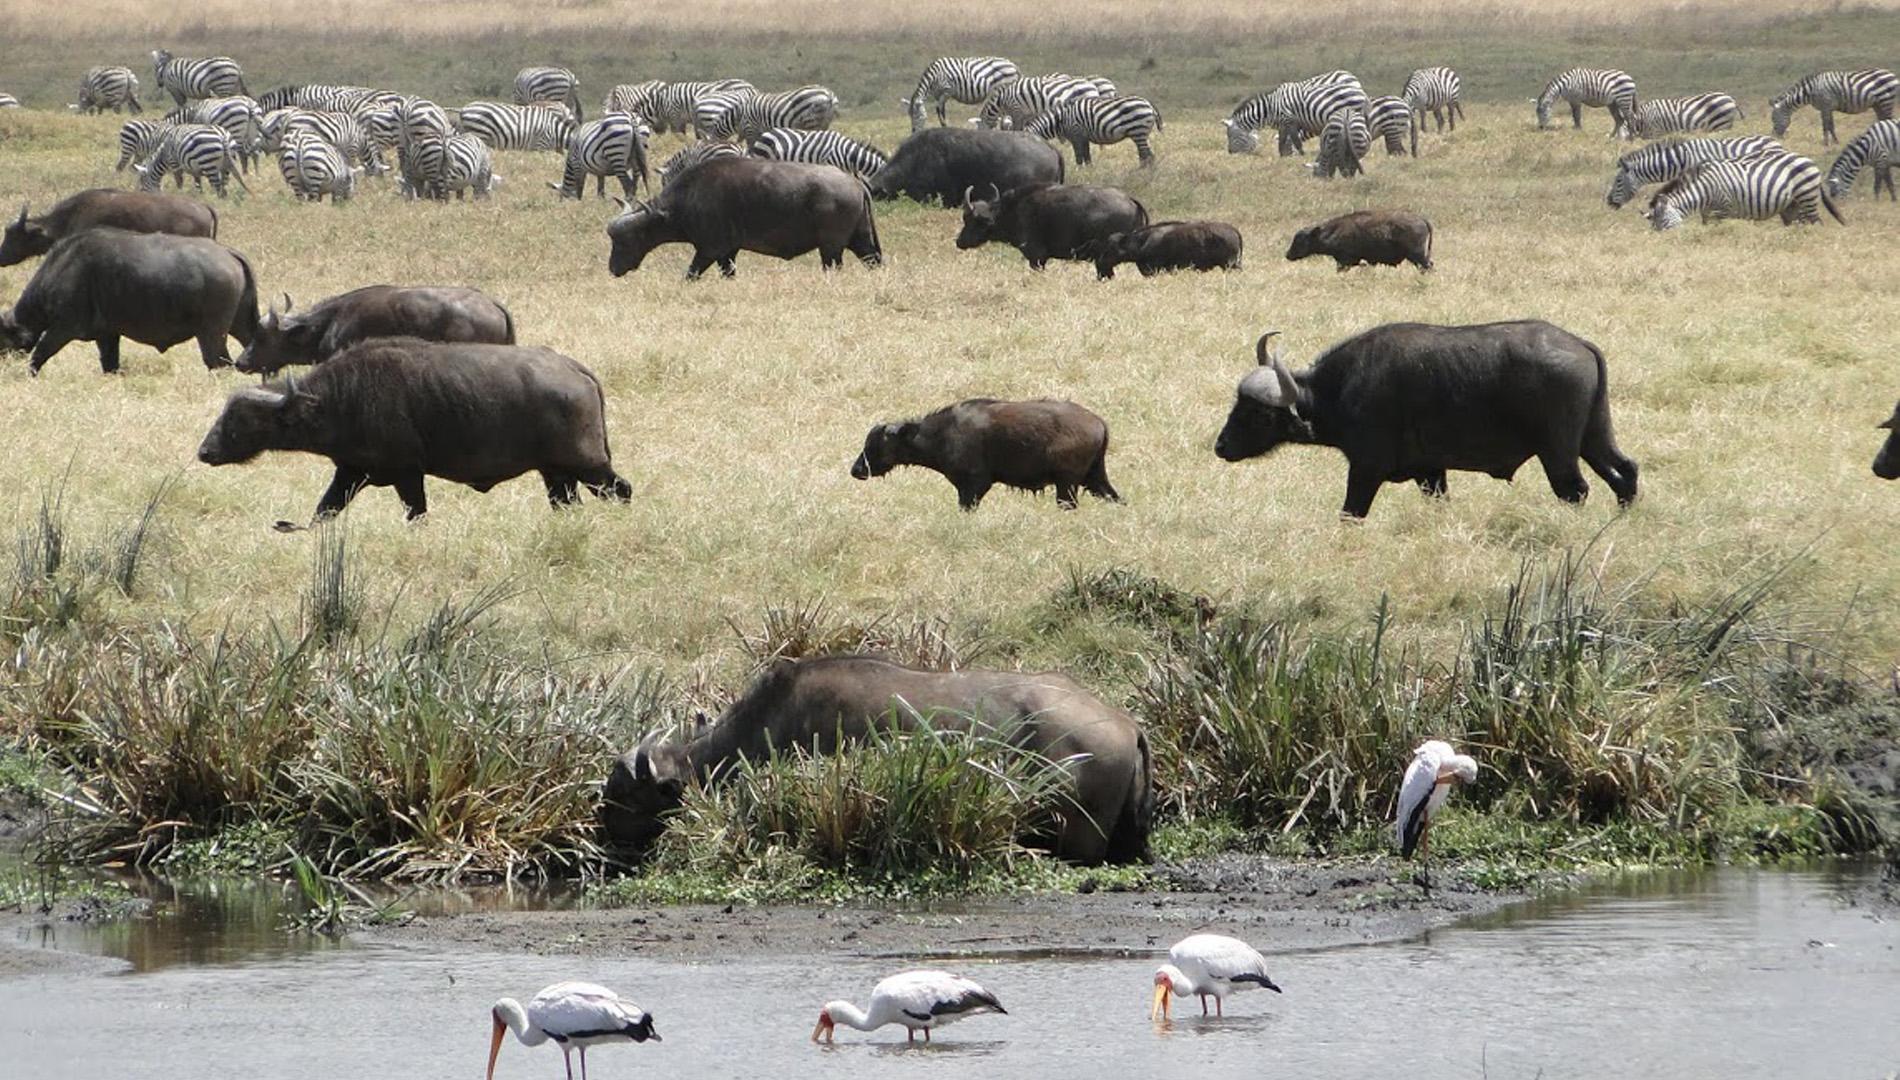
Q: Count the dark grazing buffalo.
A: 13